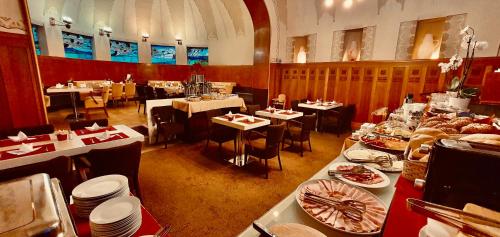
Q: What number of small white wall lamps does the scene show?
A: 4